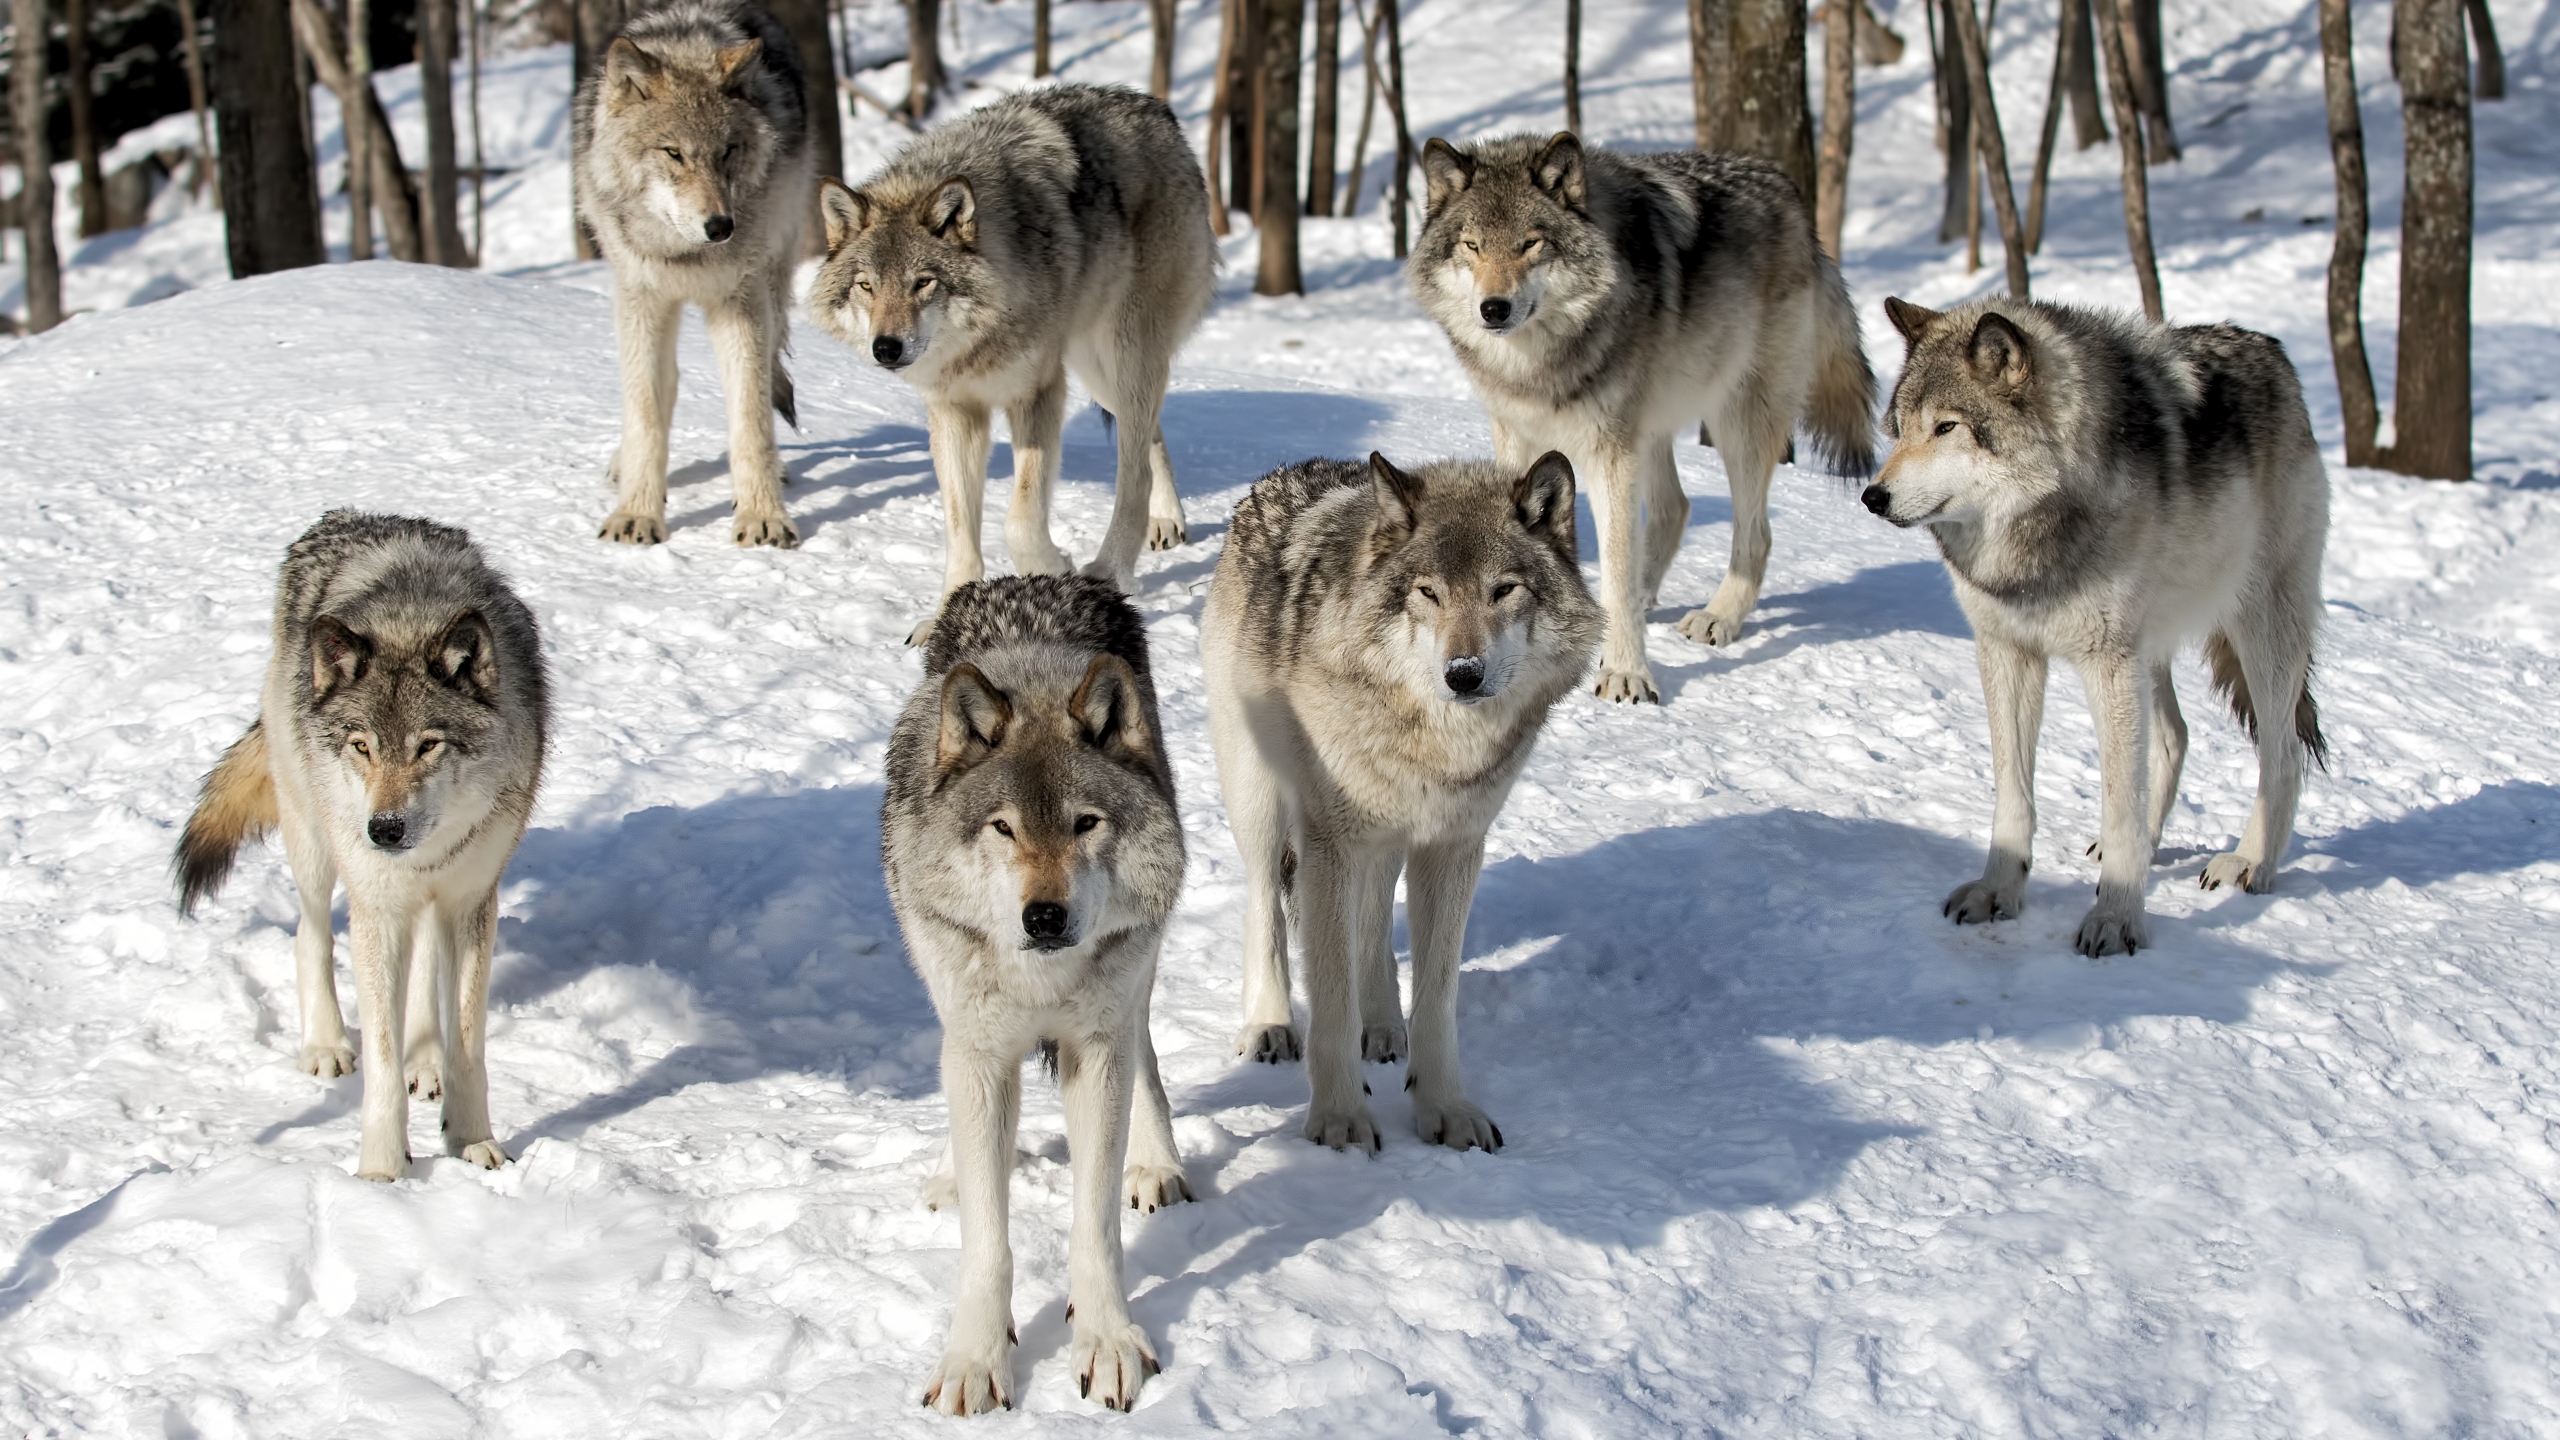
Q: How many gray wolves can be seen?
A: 7